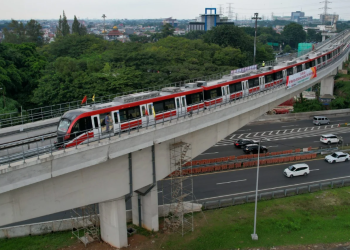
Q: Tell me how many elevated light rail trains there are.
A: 1